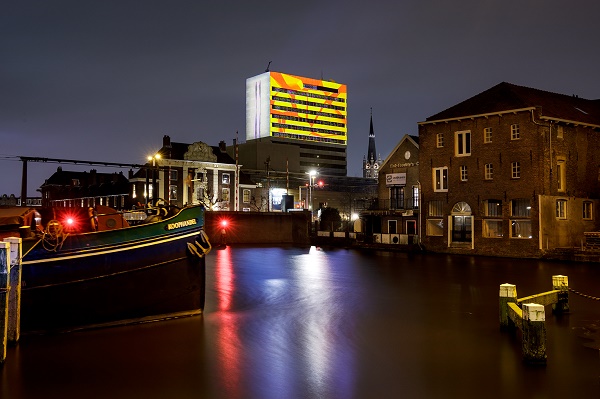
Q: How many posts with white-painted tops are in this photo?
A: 5